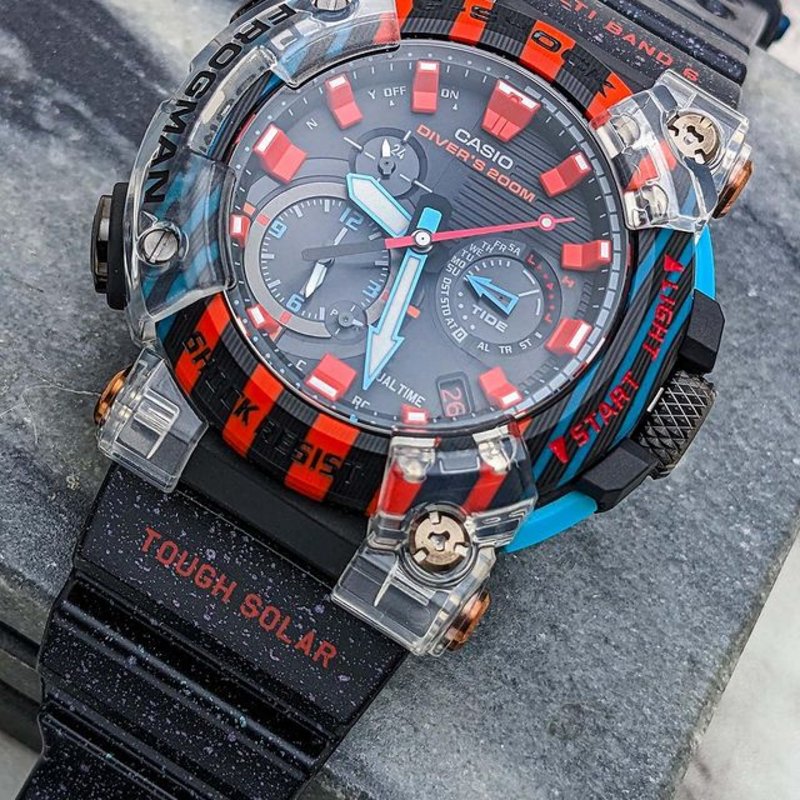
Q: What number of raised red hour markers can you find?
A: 12